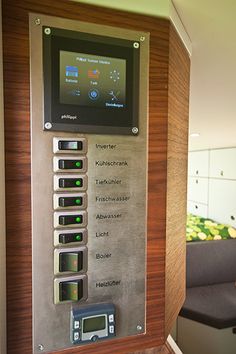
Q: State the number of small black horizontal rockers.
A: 6